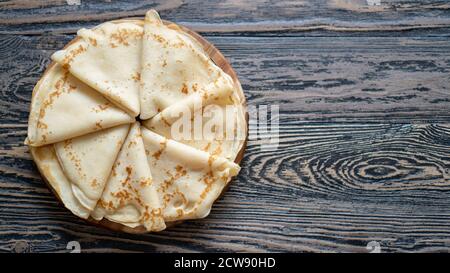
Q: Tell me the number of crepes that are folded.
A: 7